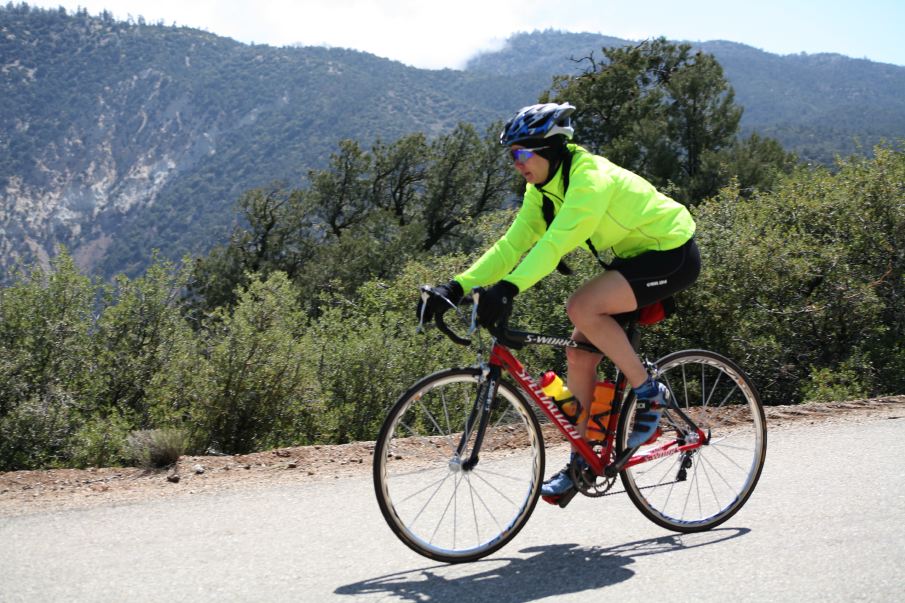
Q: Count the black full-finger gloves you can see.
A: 2